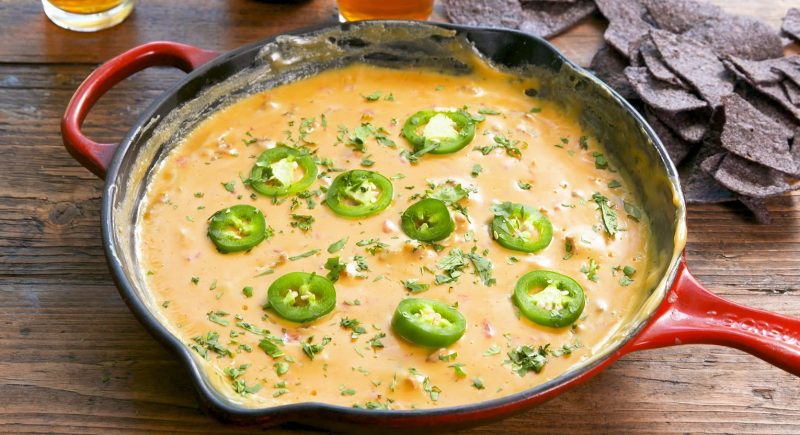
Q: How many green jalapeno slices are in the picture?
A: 9